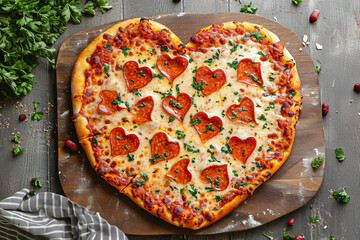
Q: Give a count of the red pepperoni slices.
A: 14